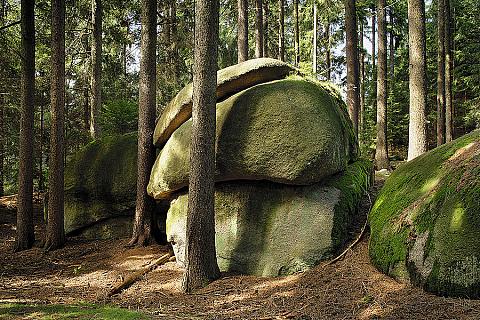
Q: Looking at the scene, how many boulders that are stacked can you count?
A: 3